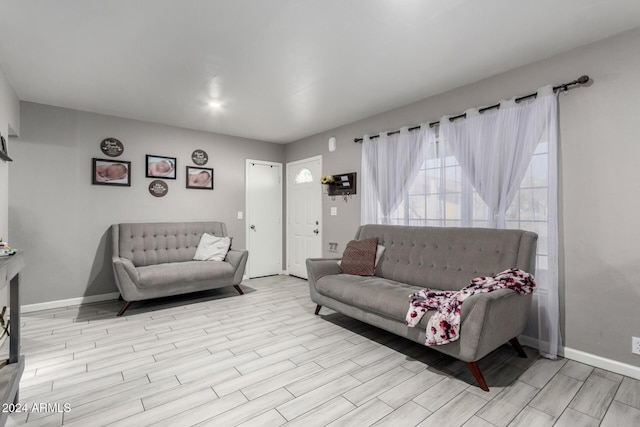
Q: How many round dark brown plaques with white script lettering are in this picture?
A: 3